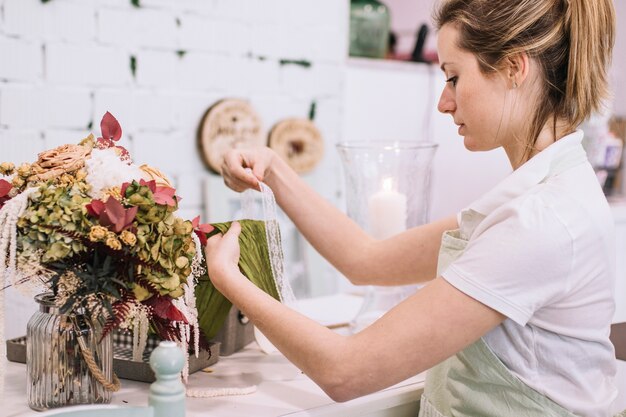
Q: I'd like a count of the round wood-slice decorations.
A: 2